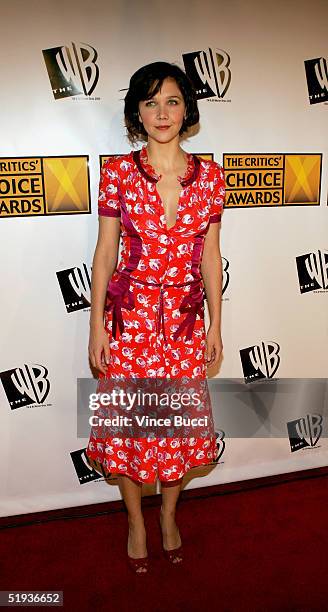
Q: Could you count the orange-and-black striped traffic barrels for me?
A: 0